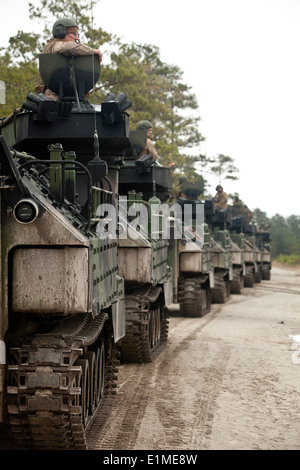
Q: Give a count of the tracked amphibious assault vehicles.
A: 8